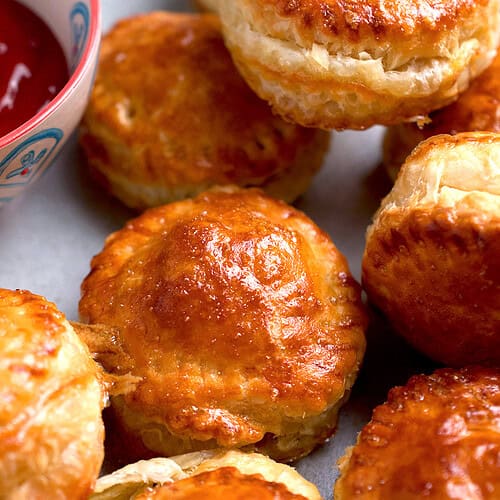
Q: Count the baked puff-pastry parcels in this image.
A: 8